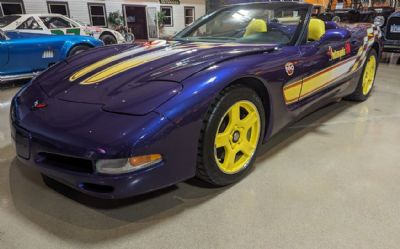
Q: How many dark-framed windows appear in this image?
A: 5